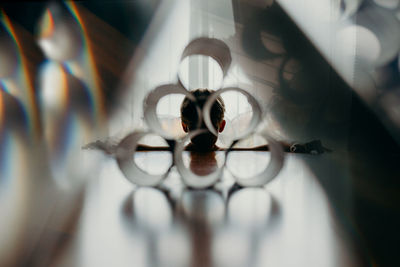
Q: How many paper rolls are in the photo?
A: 6